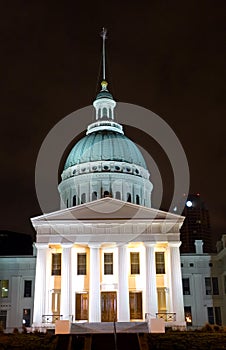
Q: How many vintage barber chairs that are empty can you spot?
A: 0